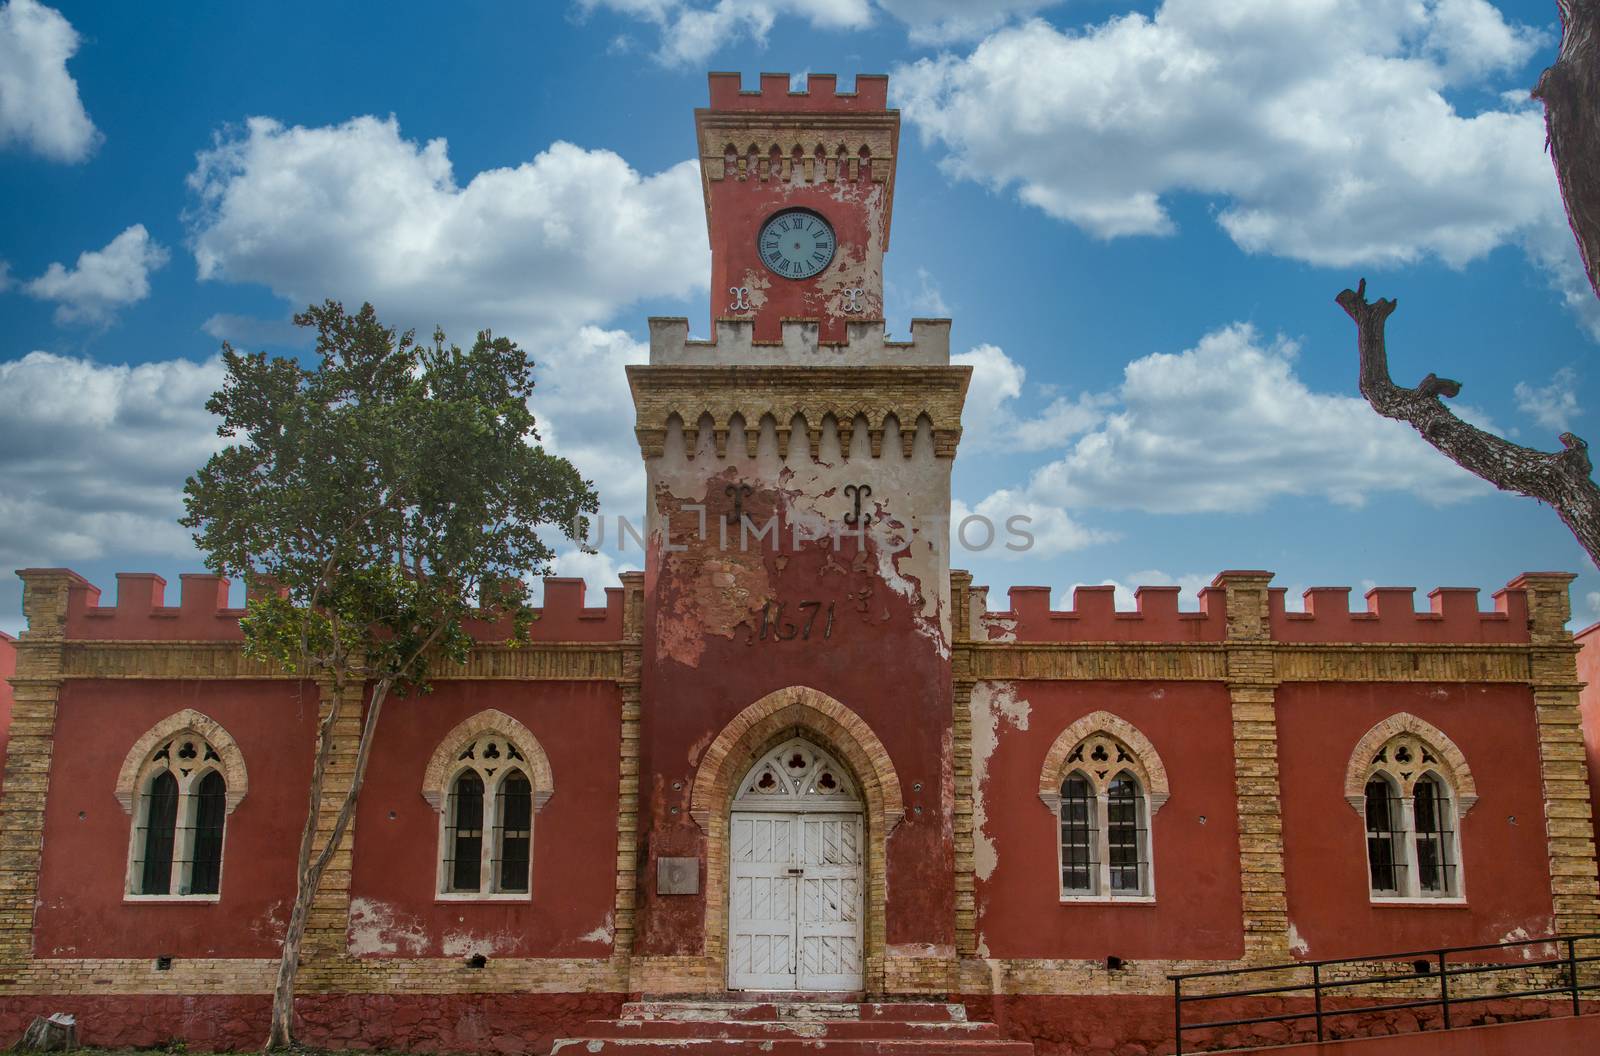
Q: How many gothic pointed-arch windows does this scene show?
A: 4